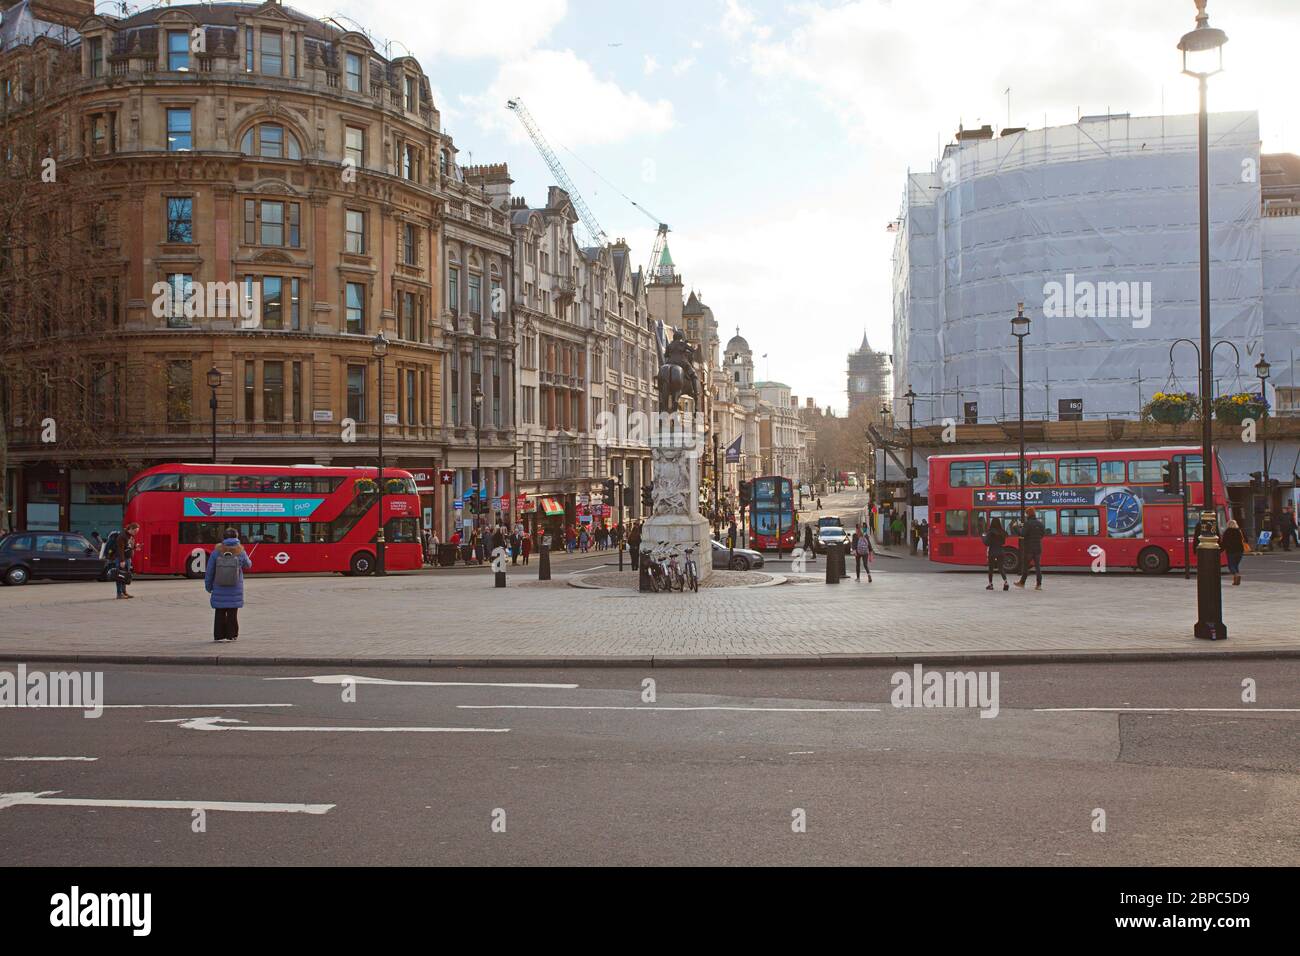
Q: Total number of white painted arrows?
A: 3